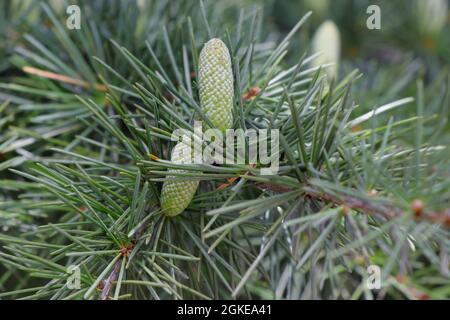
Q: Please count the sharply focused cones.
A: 2